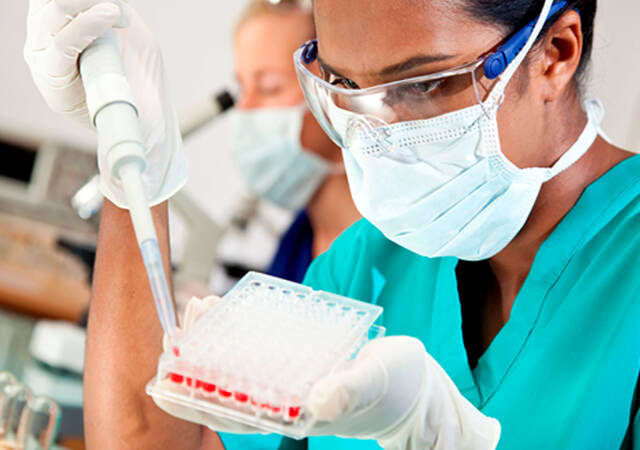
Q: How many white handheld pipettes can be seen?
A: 1